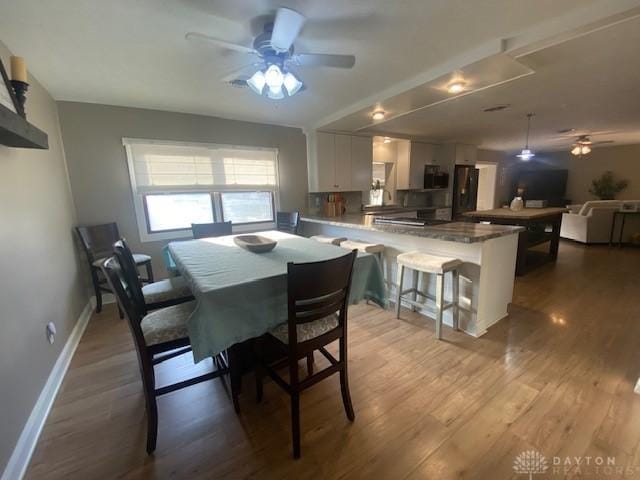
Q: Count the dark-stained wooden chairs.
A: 6